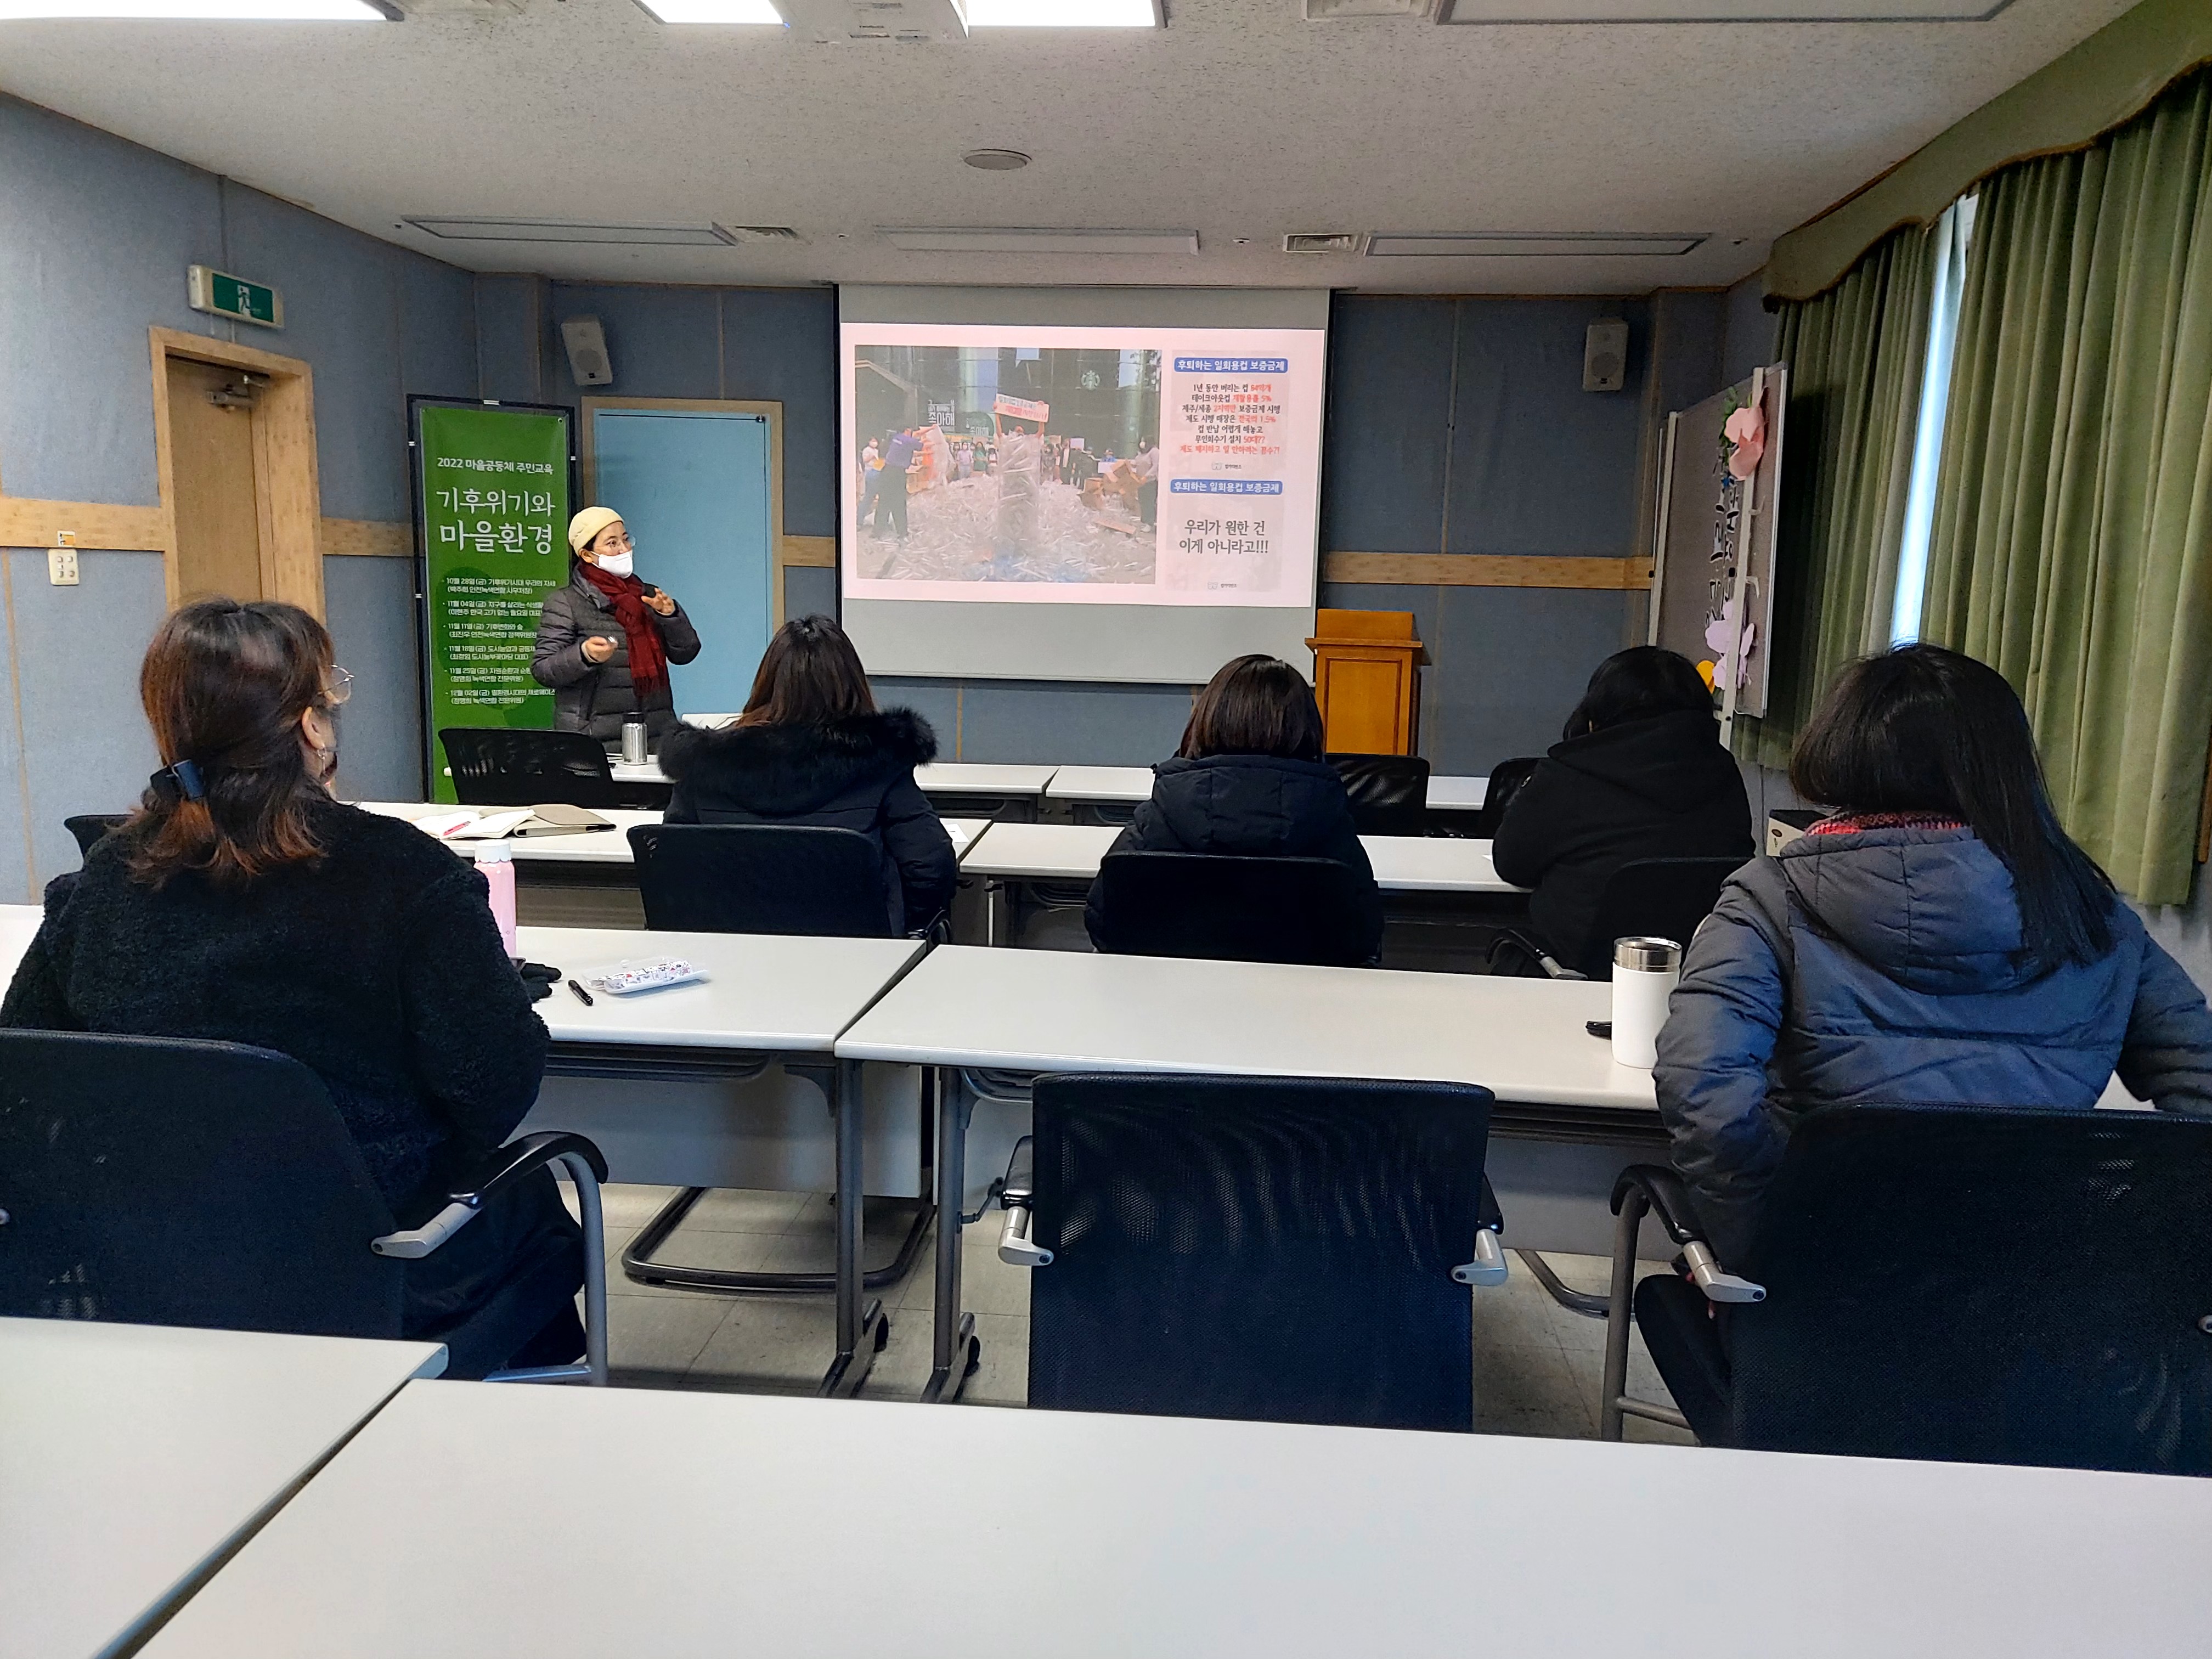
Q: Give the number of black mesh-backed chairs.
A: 10